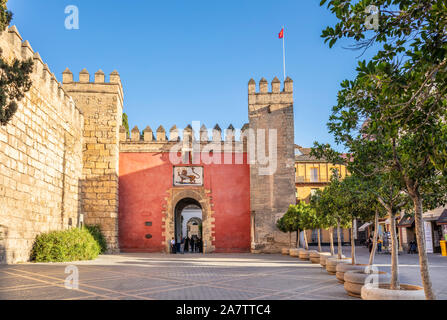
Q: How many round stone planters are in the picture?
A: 9